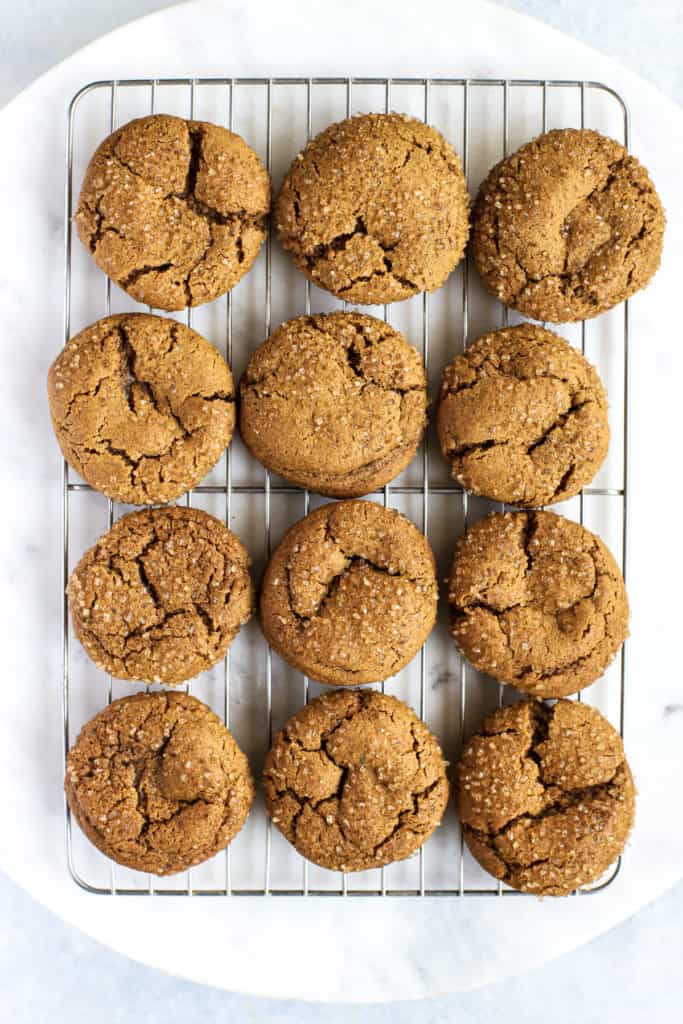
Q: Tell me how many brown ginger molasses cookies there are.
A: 12